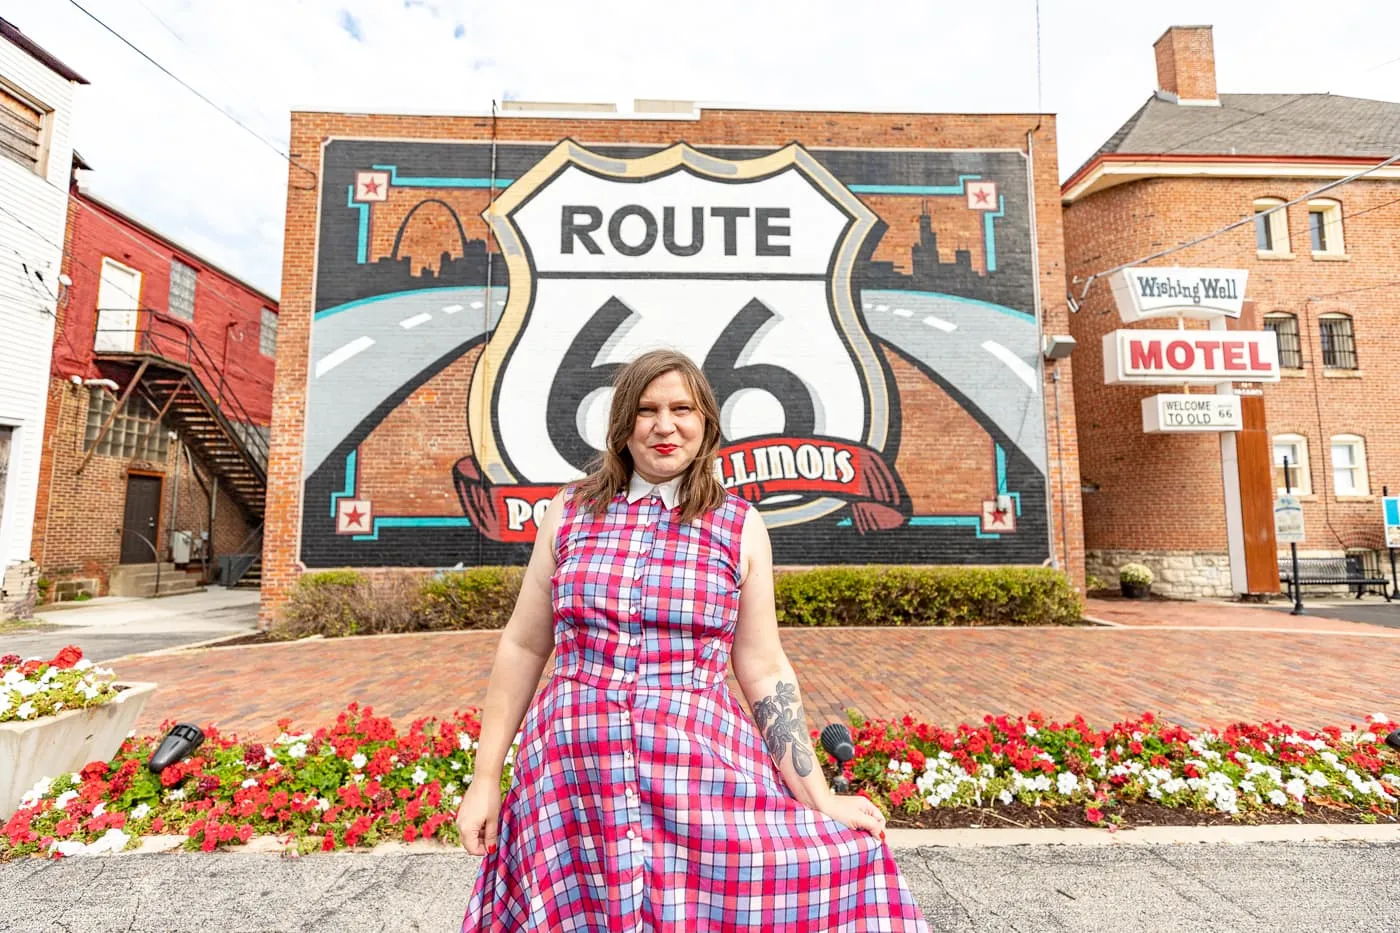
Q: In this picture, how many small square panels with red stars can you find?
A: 4